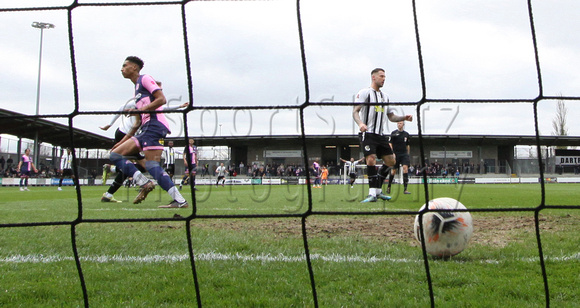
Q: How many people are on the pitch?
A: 12